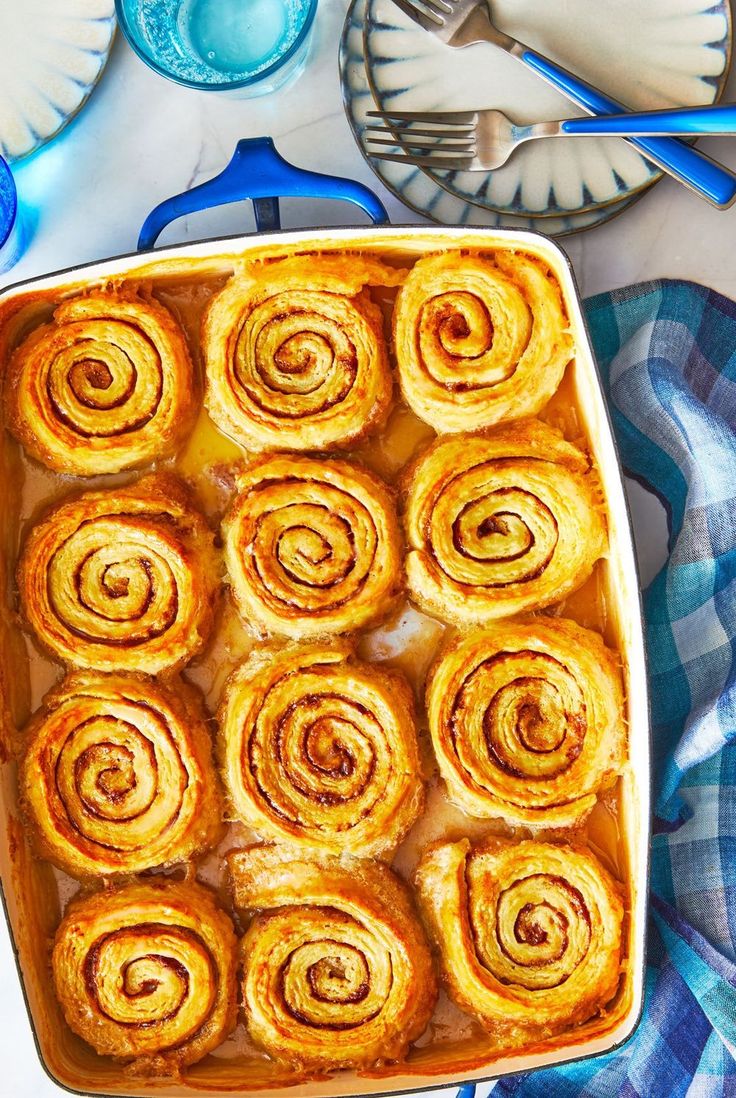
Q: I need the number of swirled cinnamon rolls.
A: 12